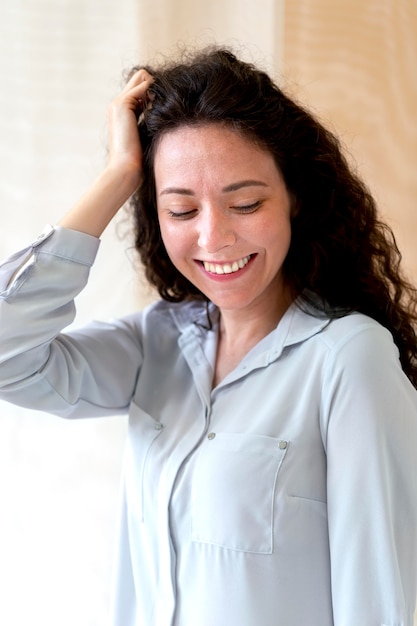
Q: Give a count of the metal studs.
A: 3